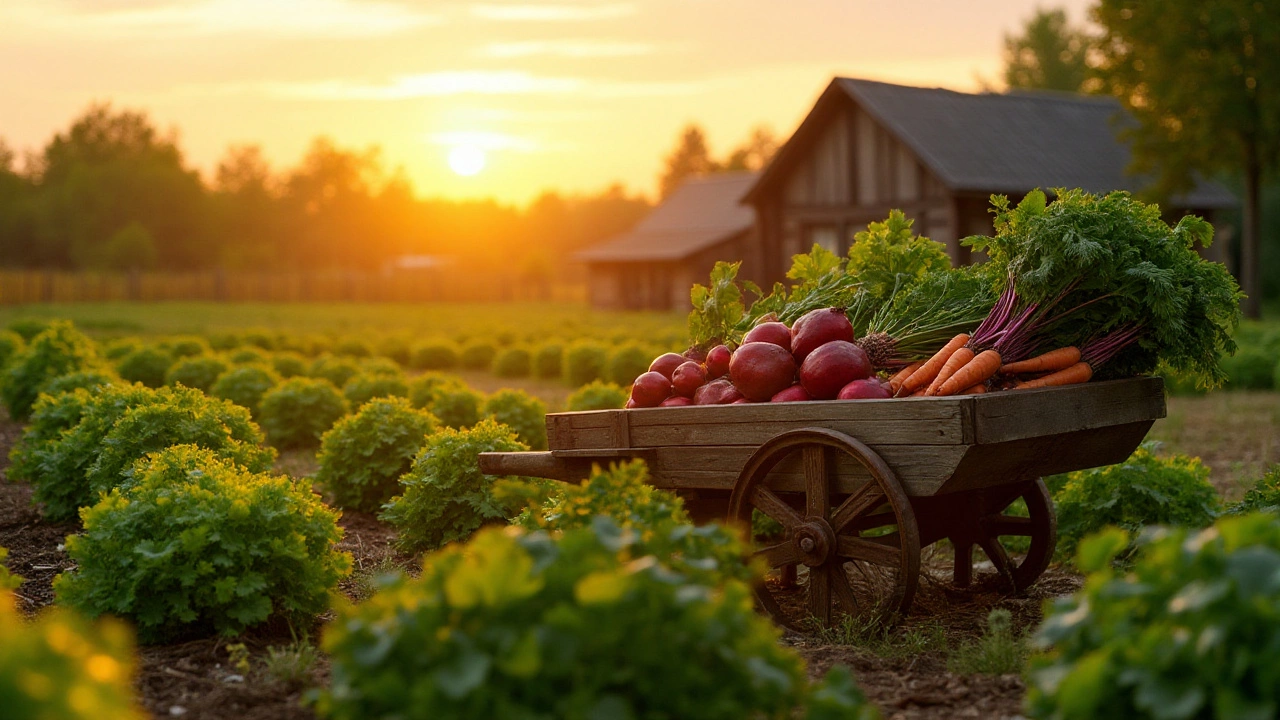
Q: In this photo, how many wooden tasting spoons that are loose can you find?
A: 0